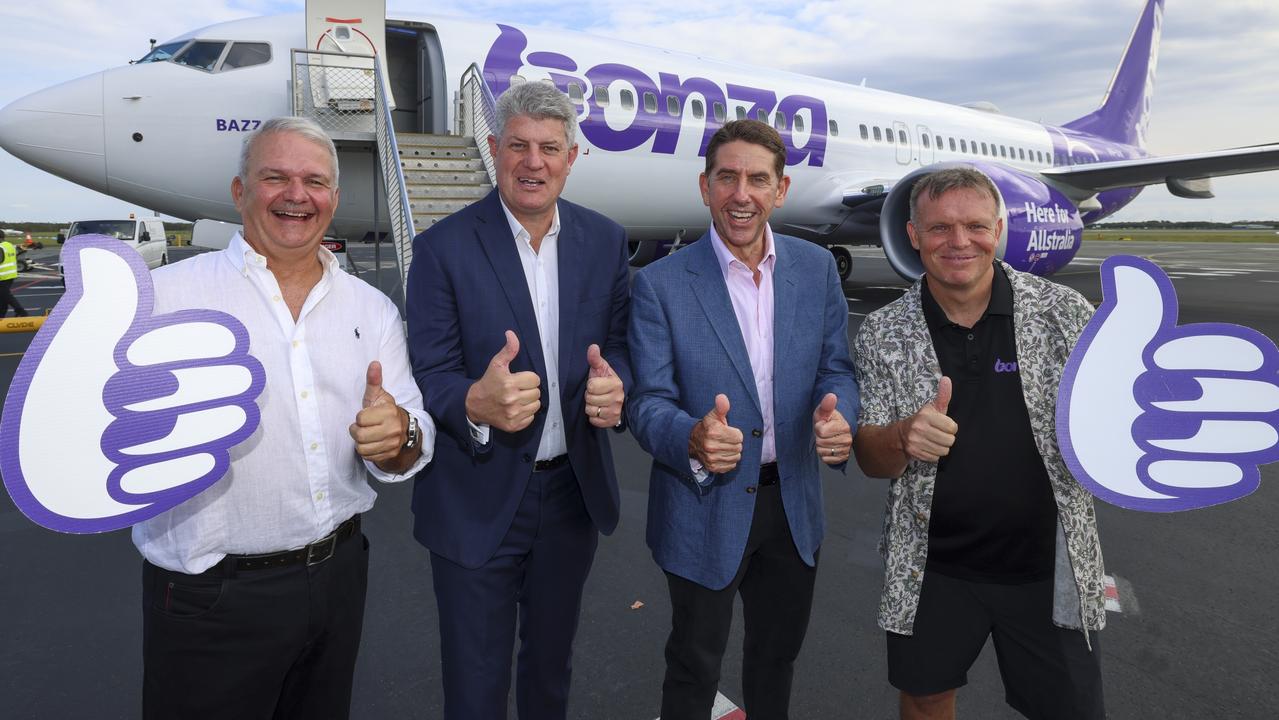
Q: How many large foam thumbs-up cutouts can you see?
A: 2